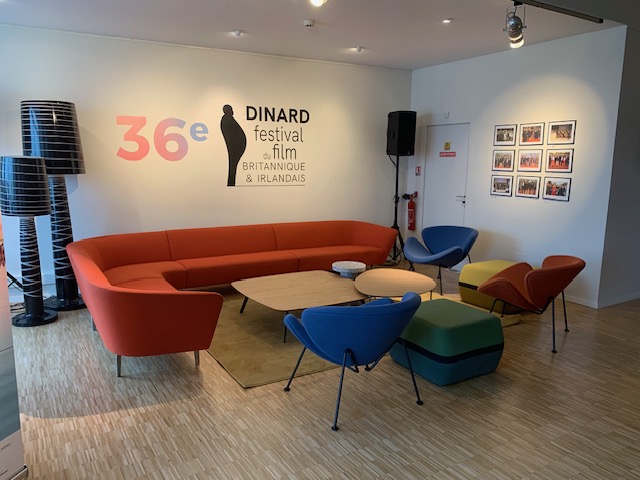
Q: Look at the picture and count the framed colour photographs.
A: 9